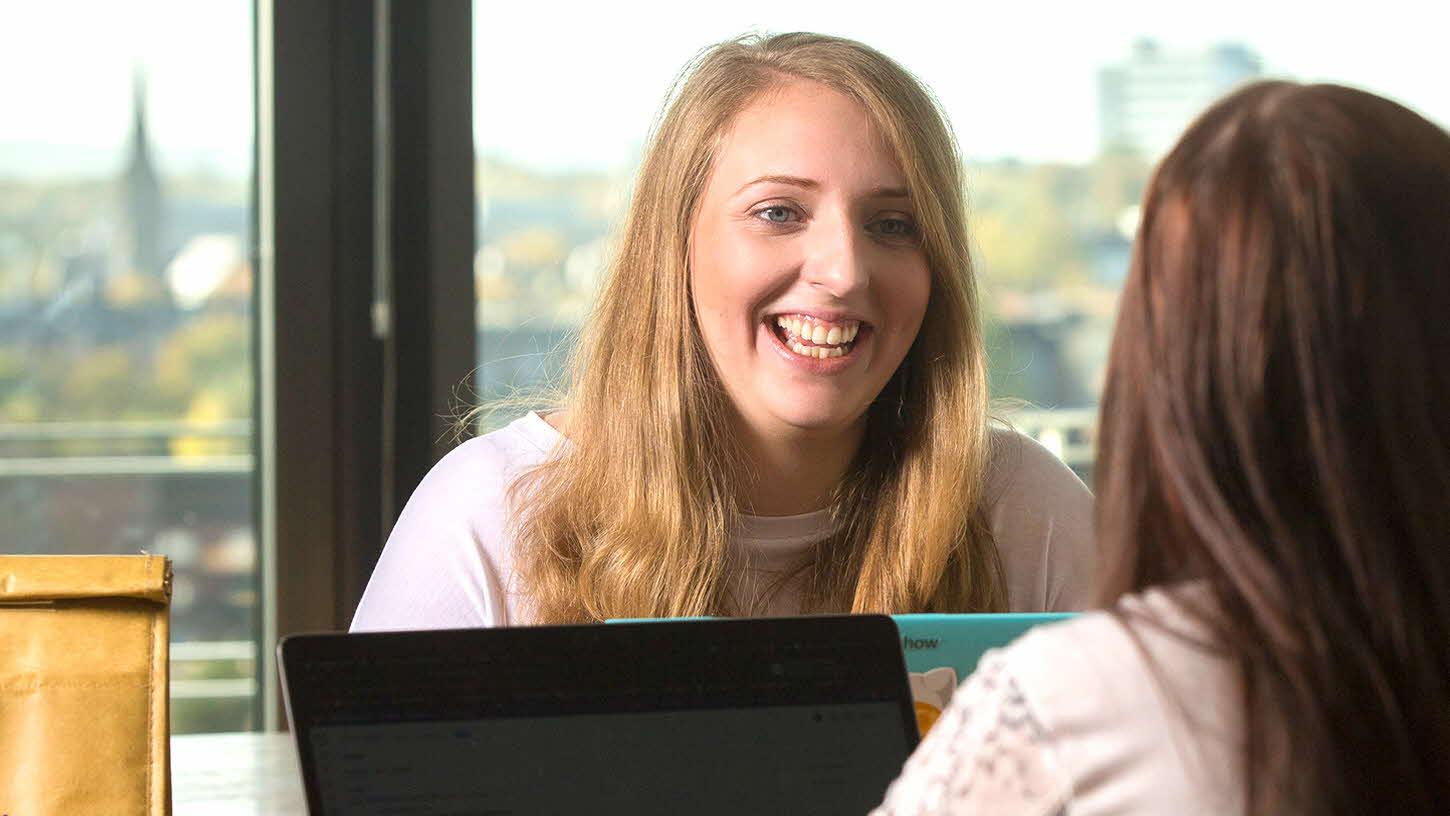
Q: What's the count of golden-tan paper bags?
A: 1